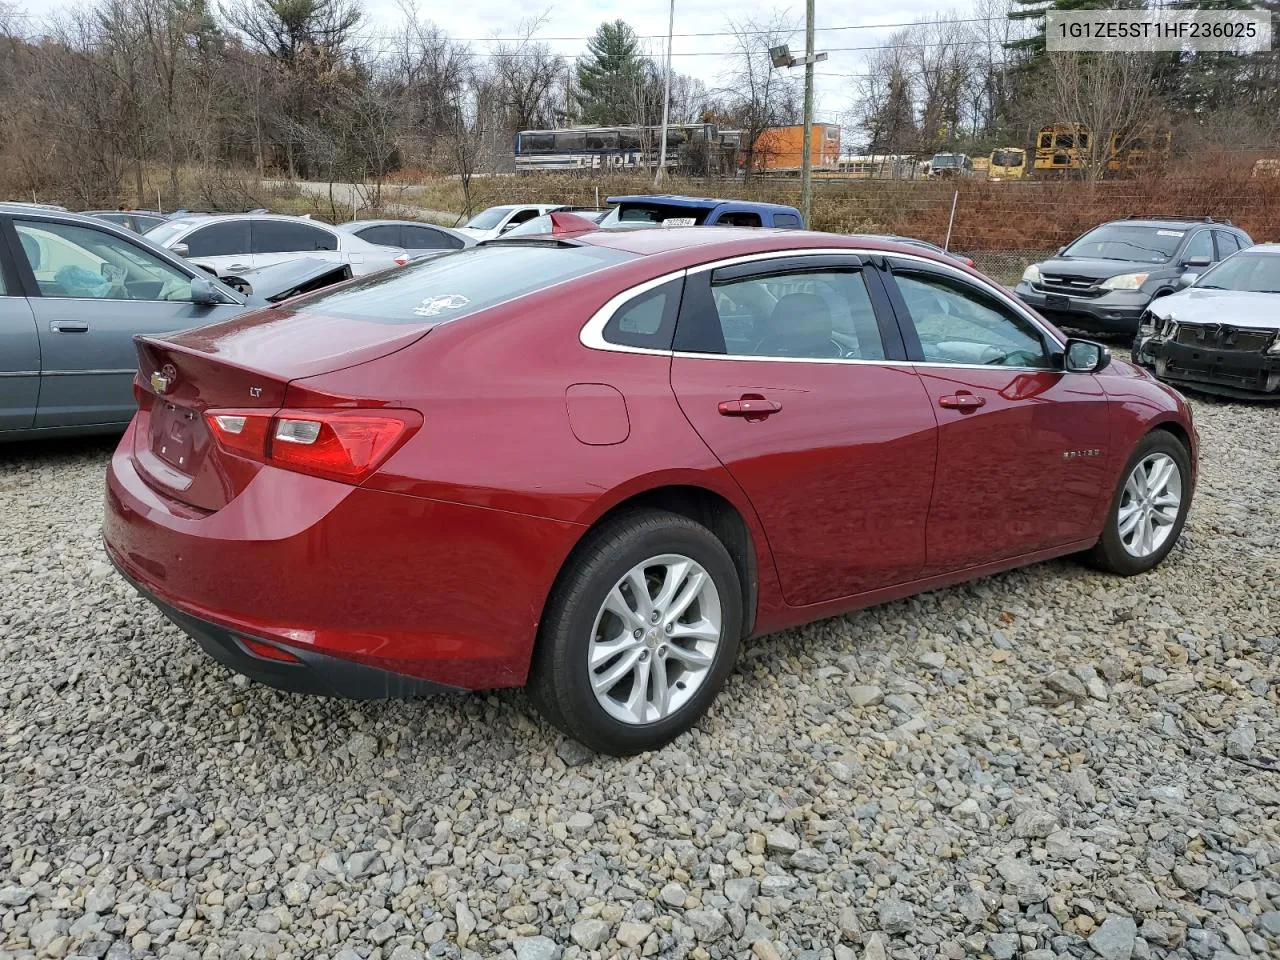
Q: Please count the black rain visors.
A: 2